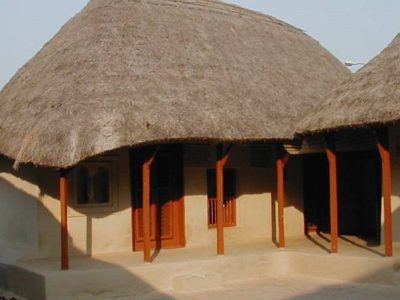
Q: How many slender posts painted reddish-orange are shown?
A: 6